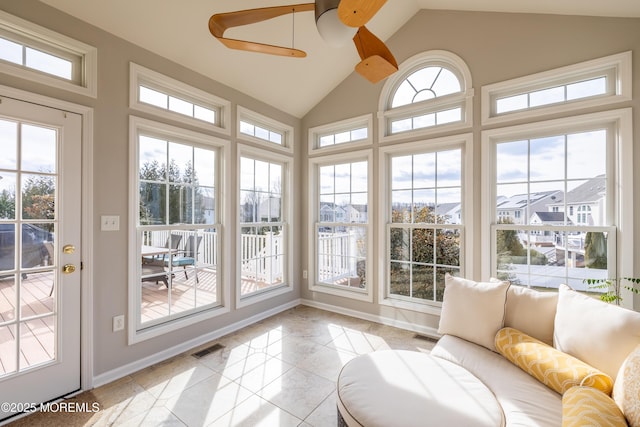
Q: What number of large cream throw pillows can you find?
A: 3